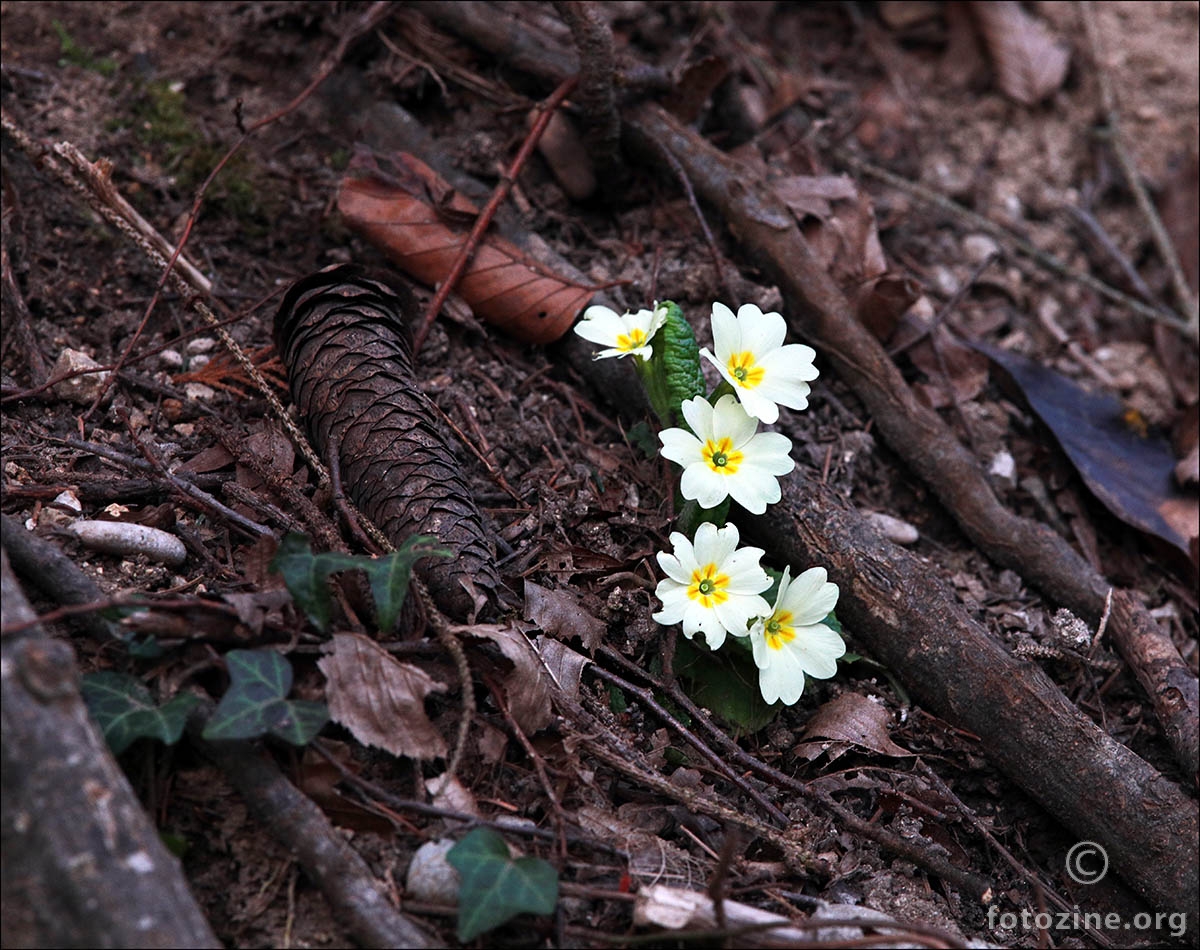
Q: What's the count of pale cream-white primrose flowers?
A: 5